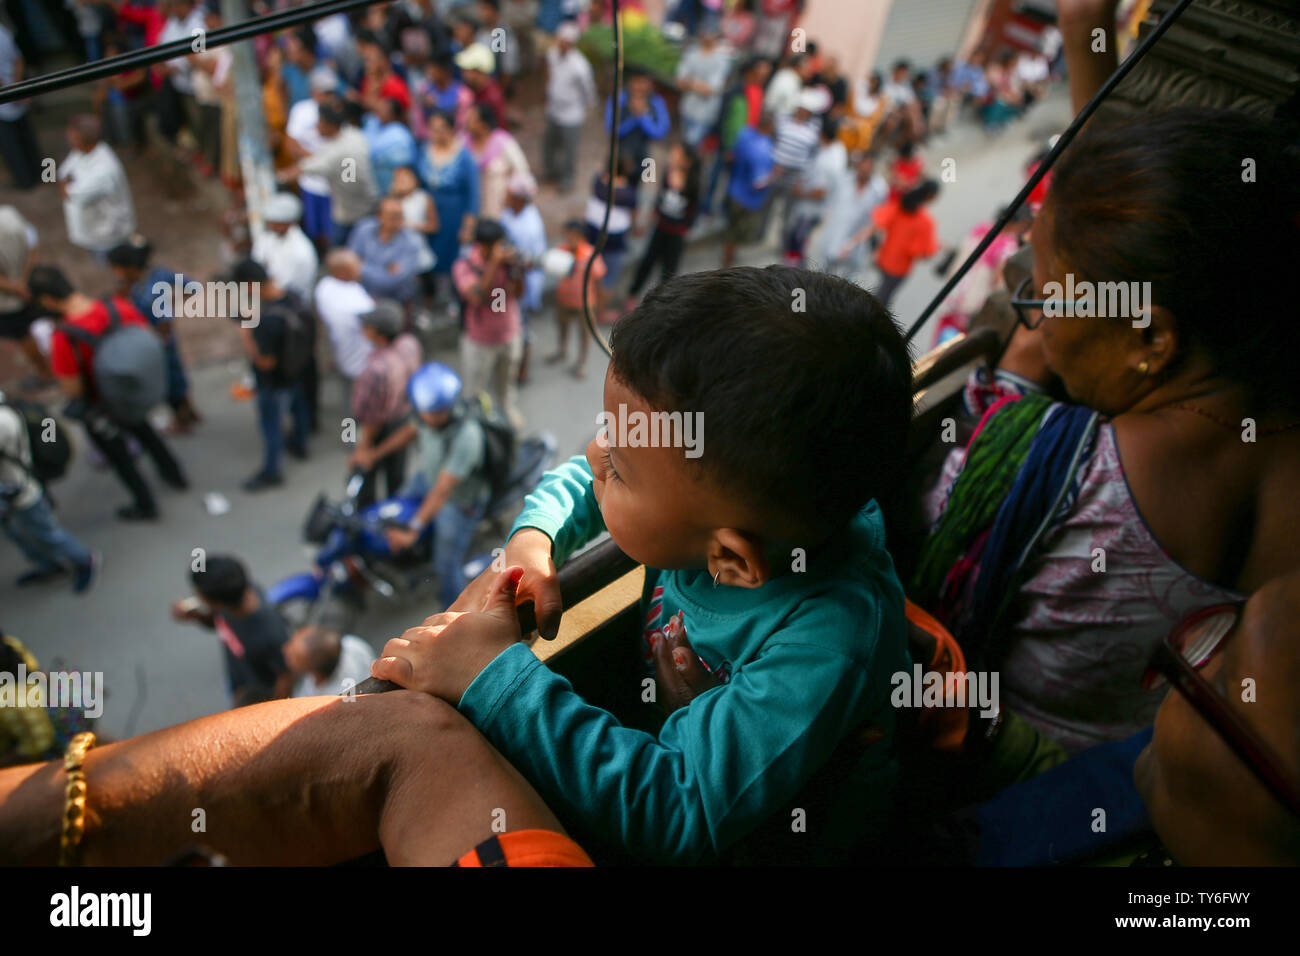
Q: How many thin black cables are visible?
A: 4